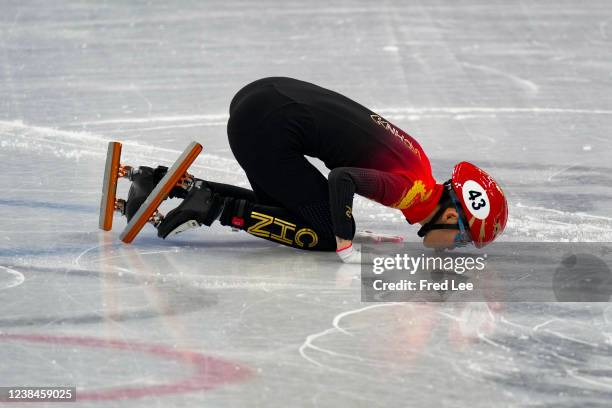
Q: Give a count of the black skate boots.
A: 2